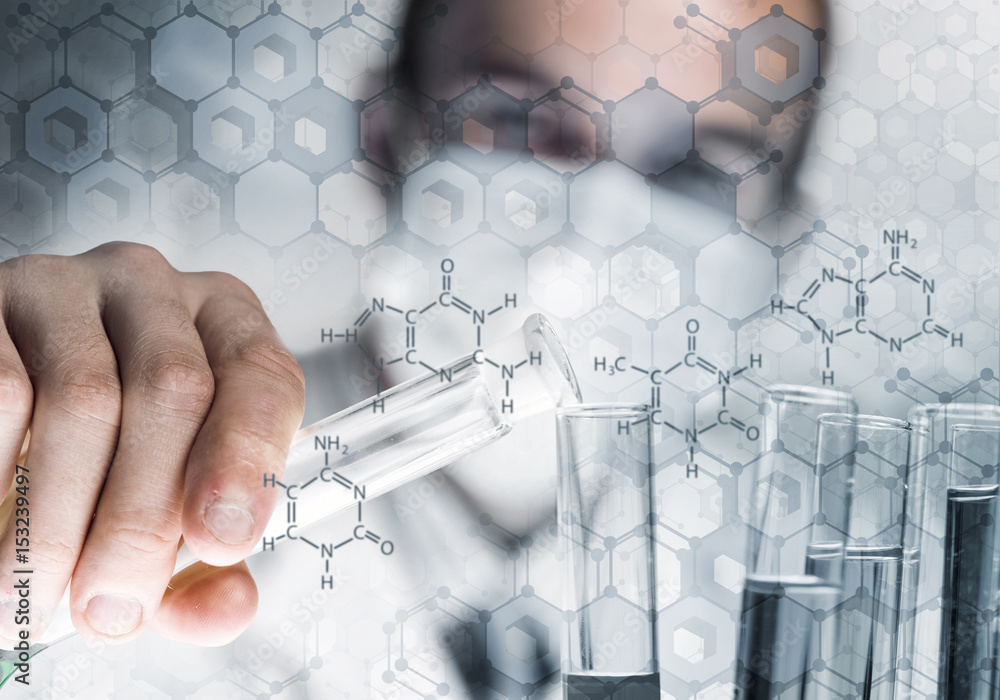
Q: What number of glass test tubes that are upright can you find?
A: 5